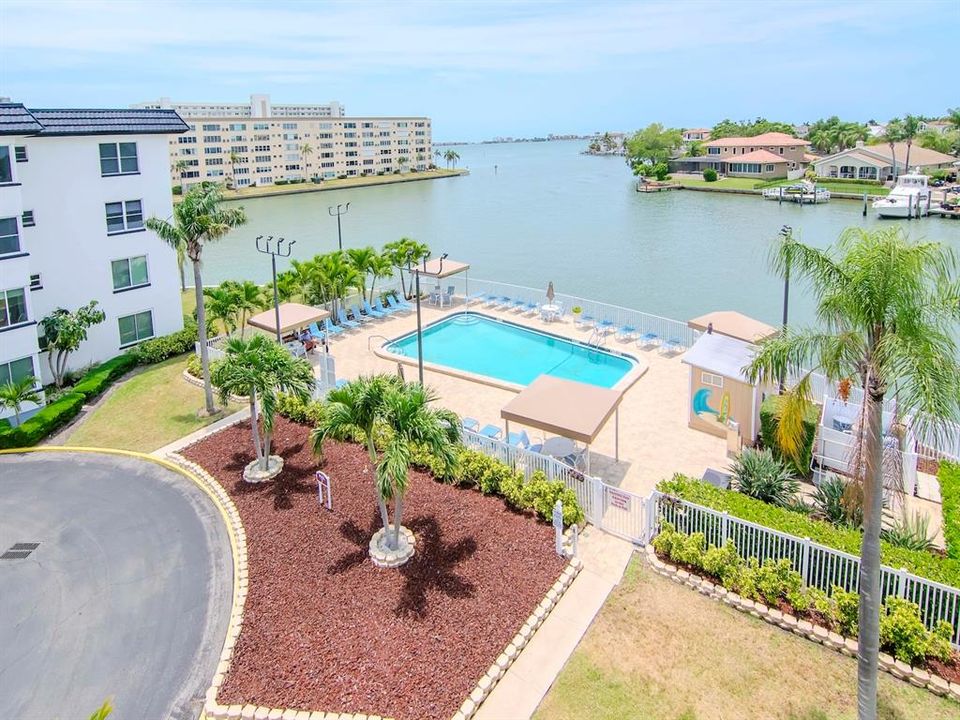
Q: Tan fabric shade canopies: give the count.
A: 4